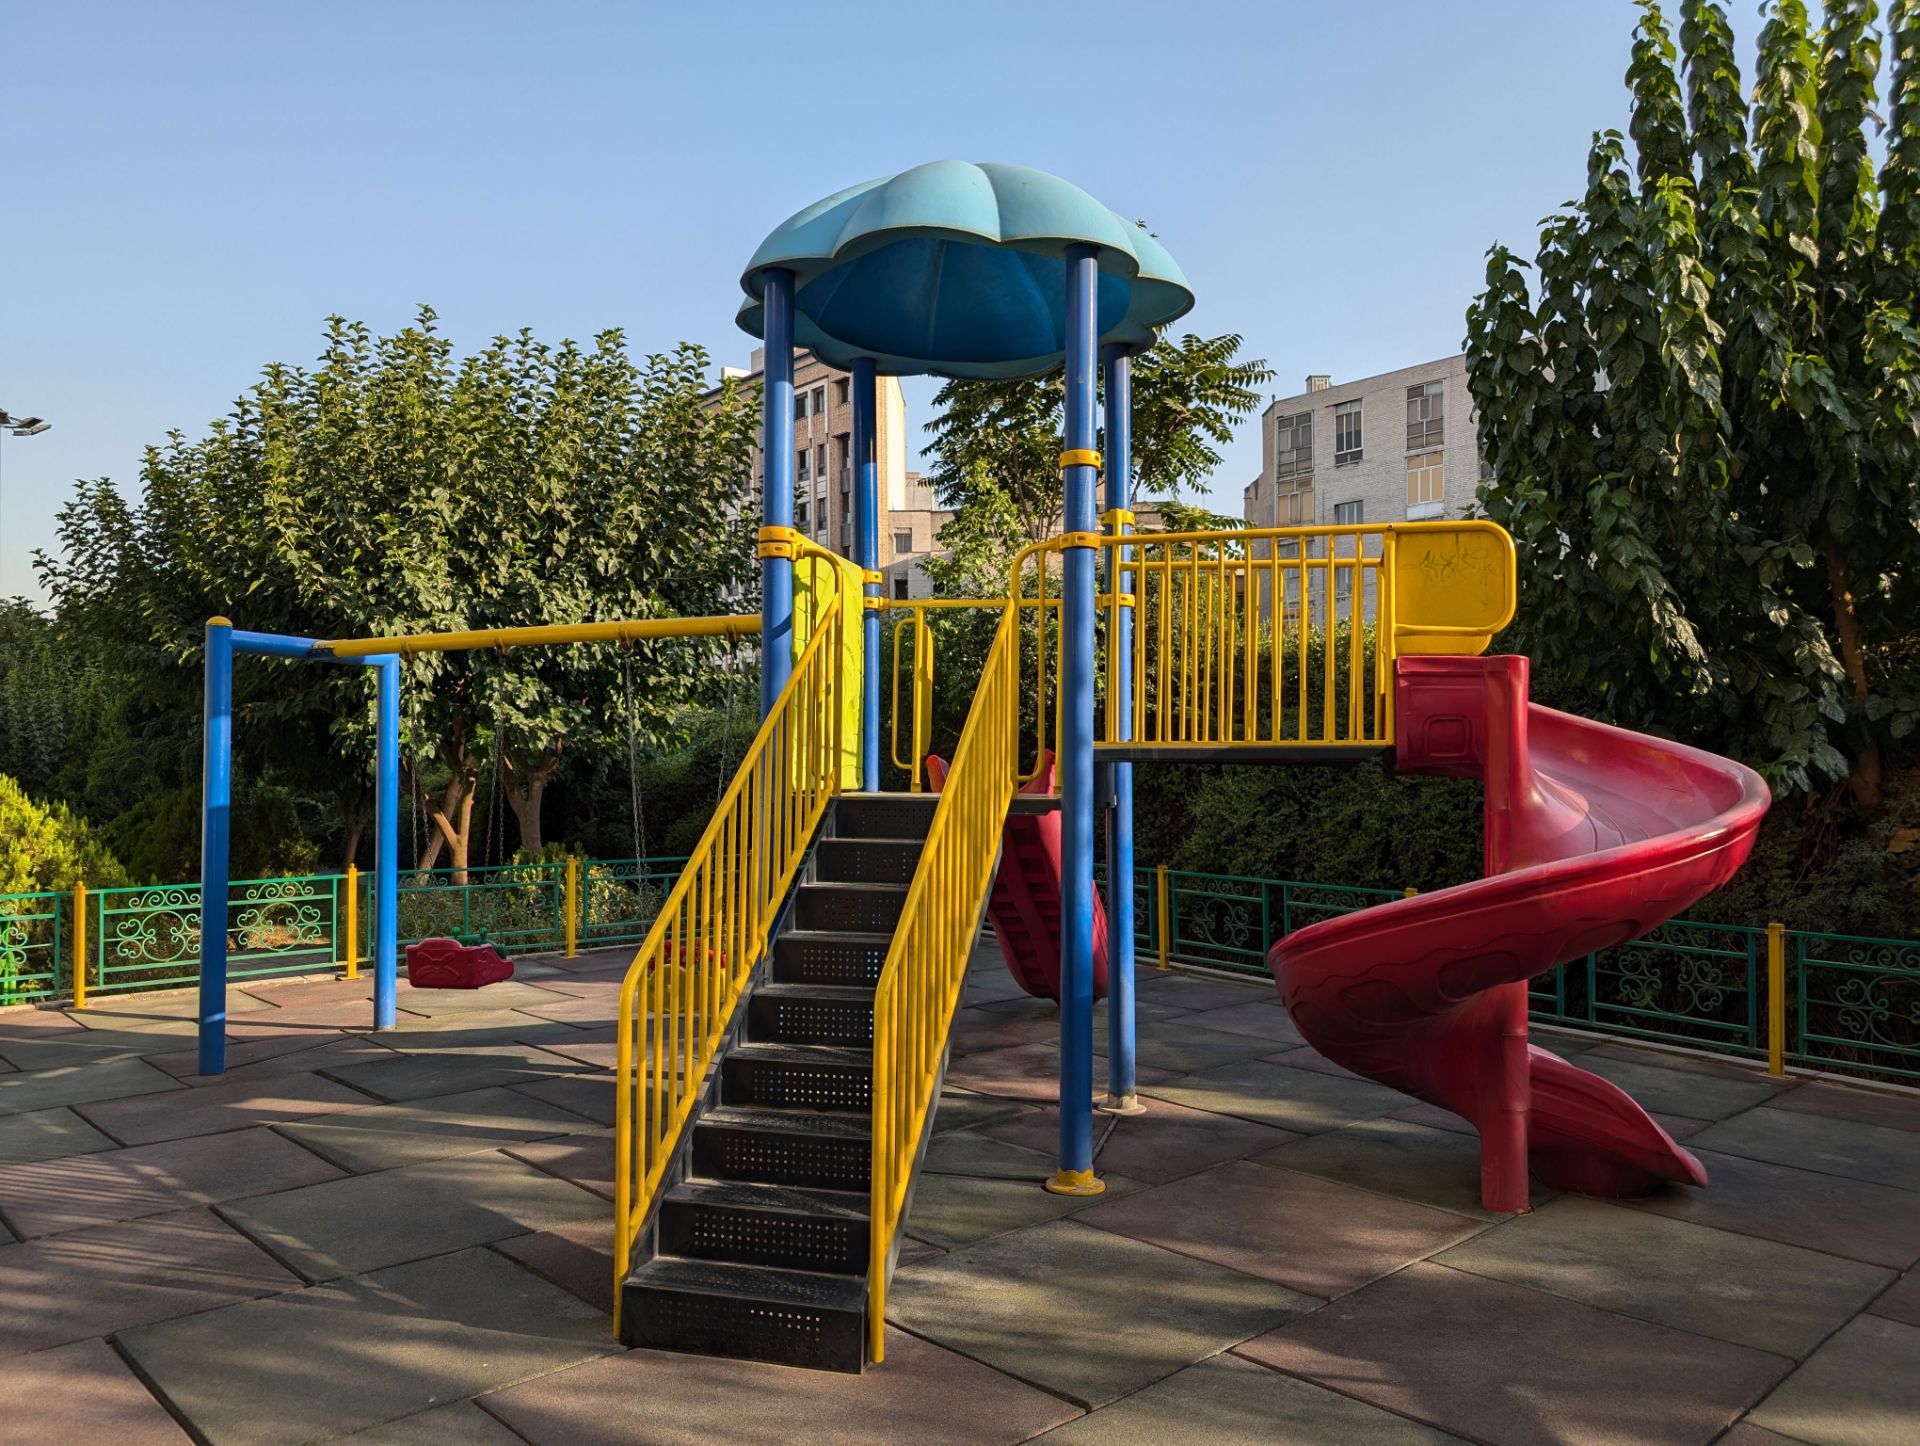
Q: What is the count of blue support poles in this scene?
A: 6